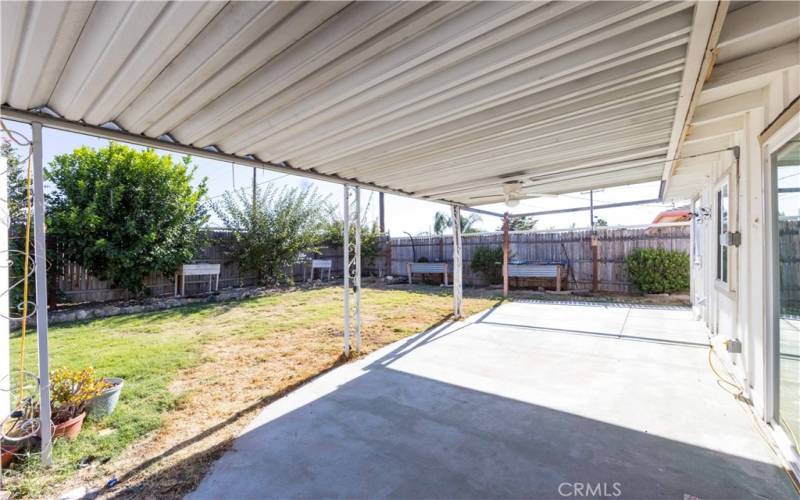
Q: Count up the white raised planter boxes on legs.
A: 2